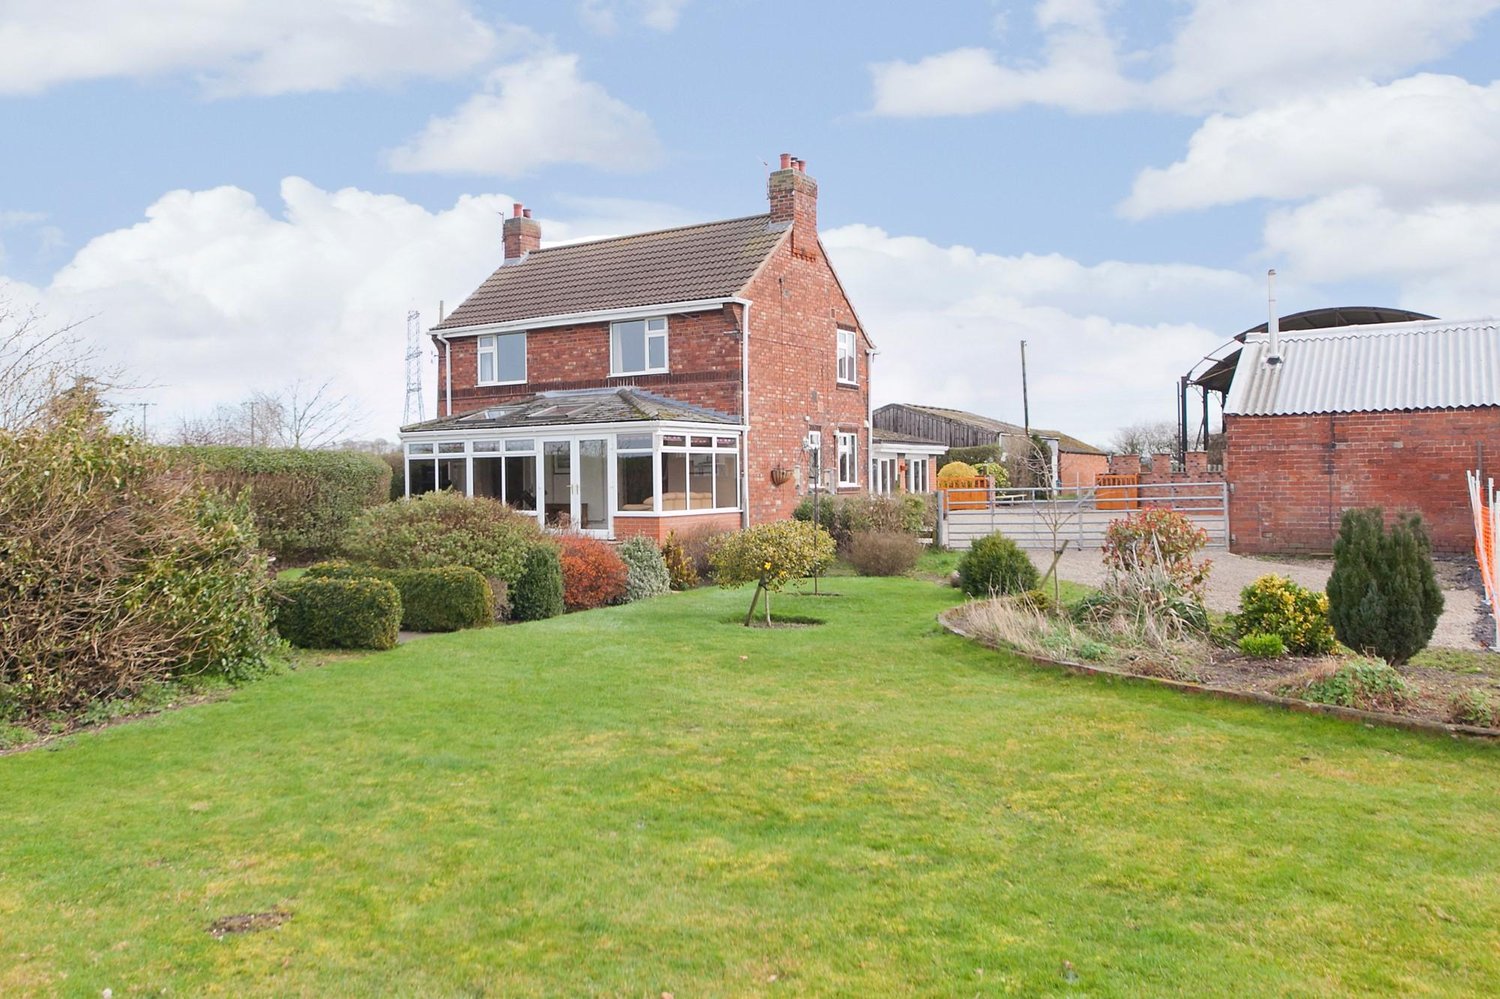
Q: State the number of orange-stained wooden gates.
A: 2